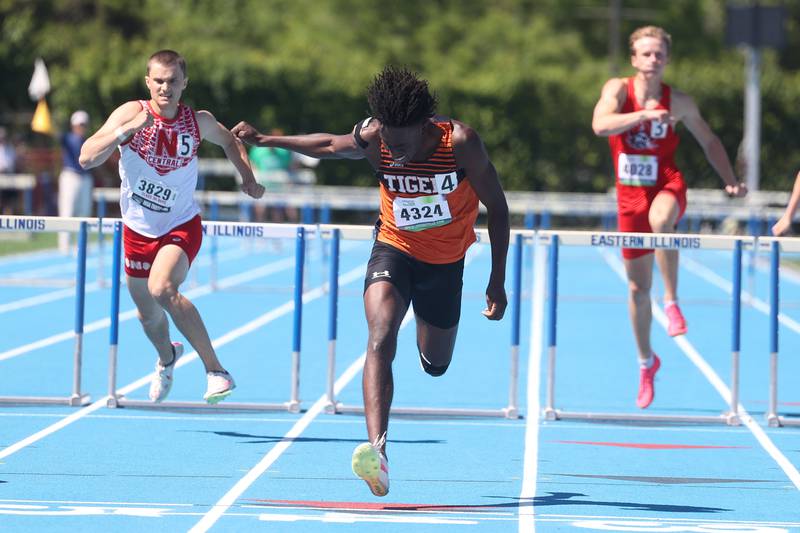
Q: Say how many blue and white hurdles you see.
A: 5